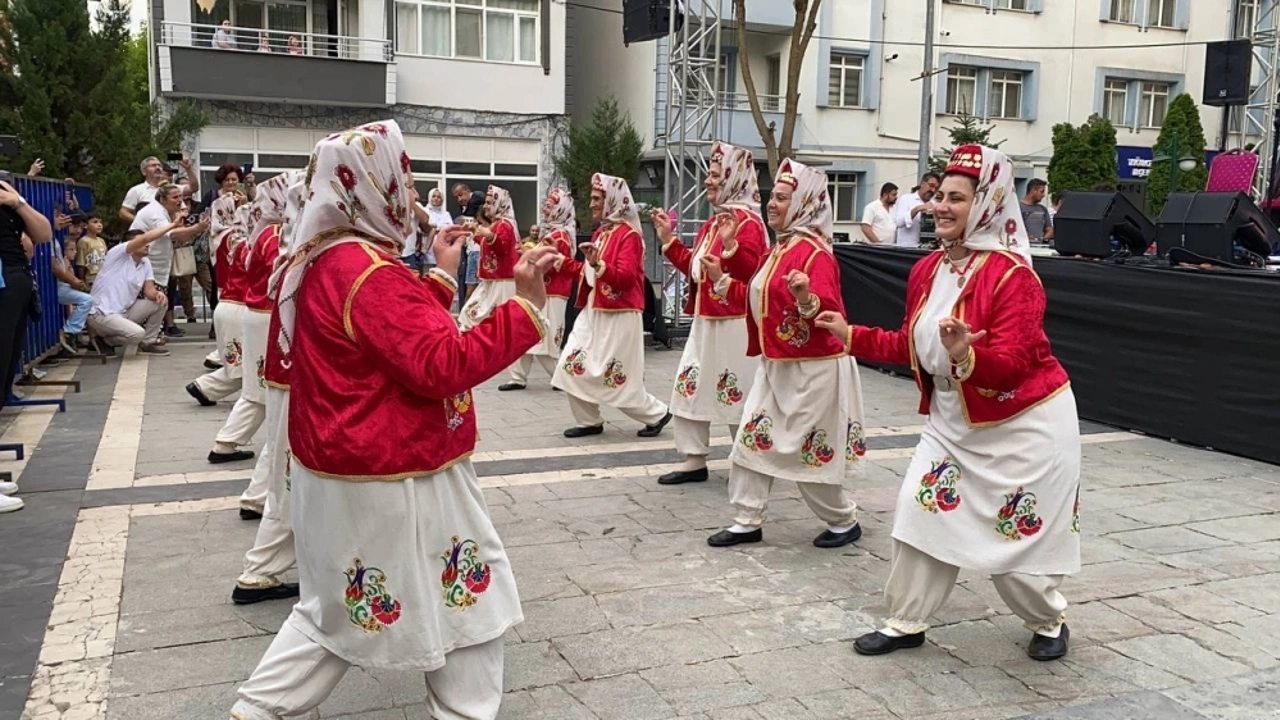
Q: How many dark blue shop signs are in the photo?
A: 1